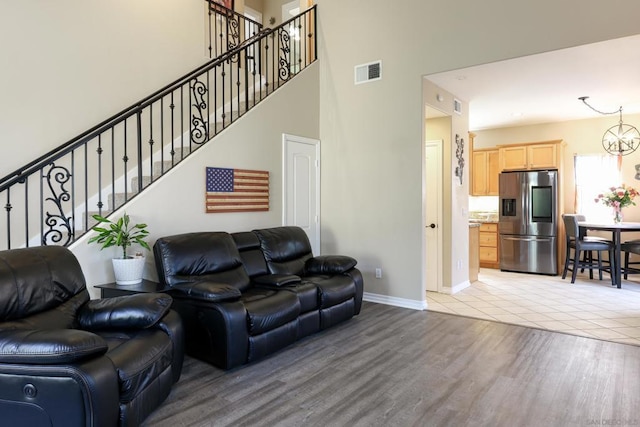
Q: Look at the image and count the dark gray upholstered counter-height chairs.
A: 3